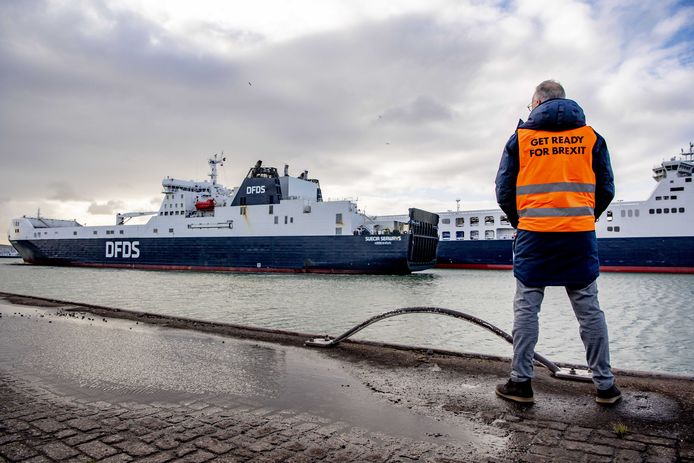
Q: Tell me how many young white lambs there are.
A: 0